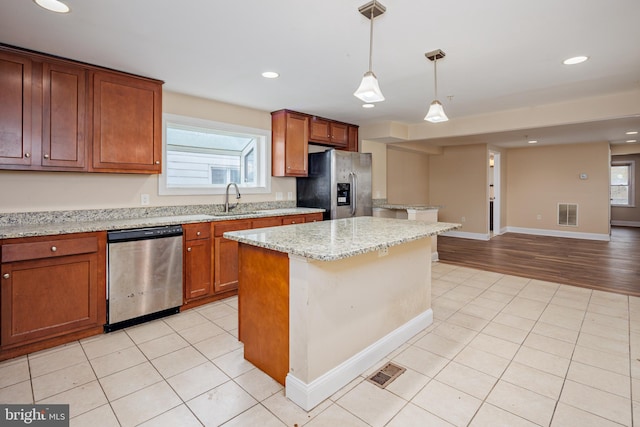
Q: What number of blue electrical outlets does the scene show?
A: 0